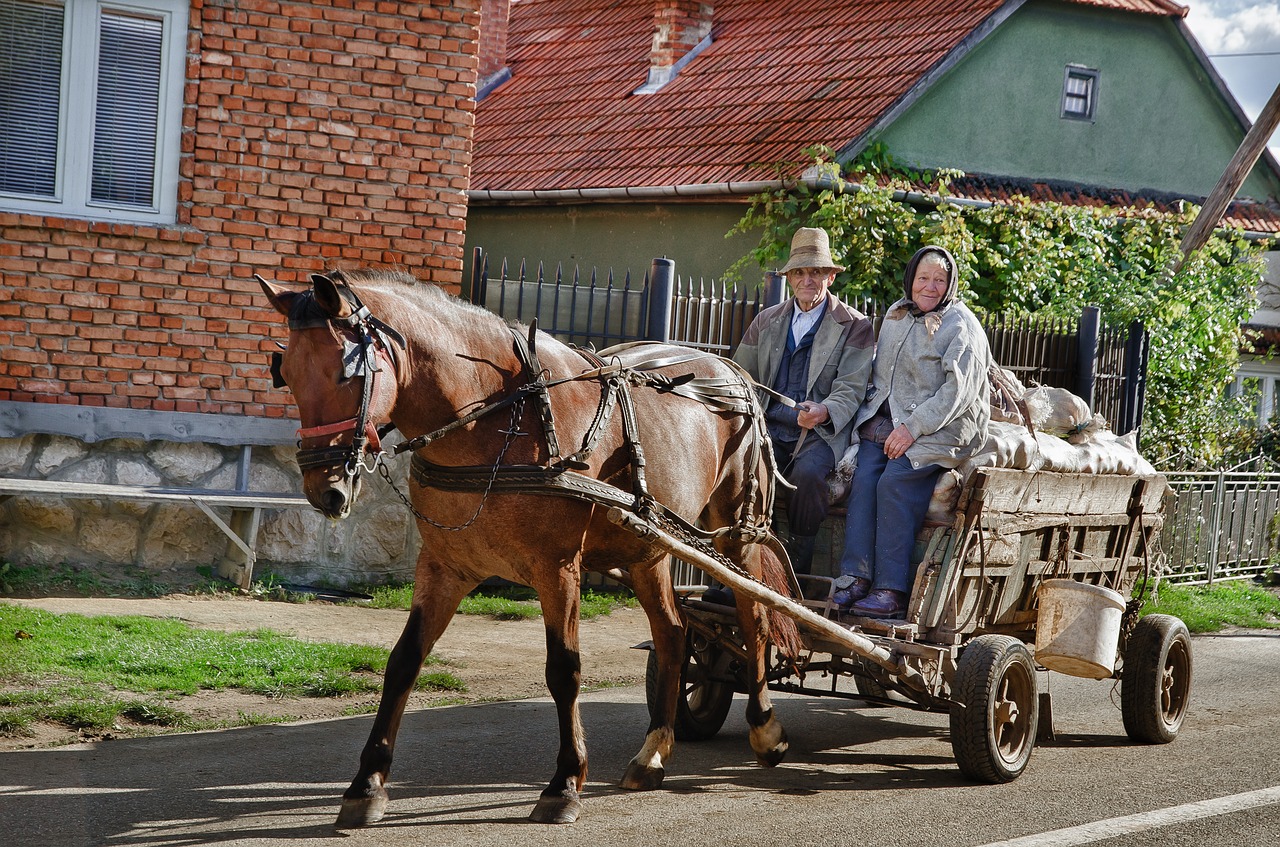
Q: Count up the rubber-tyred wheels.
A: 4